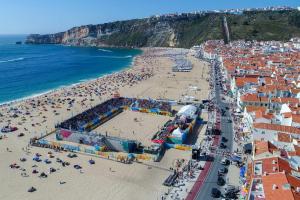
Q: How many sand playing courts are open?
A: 1